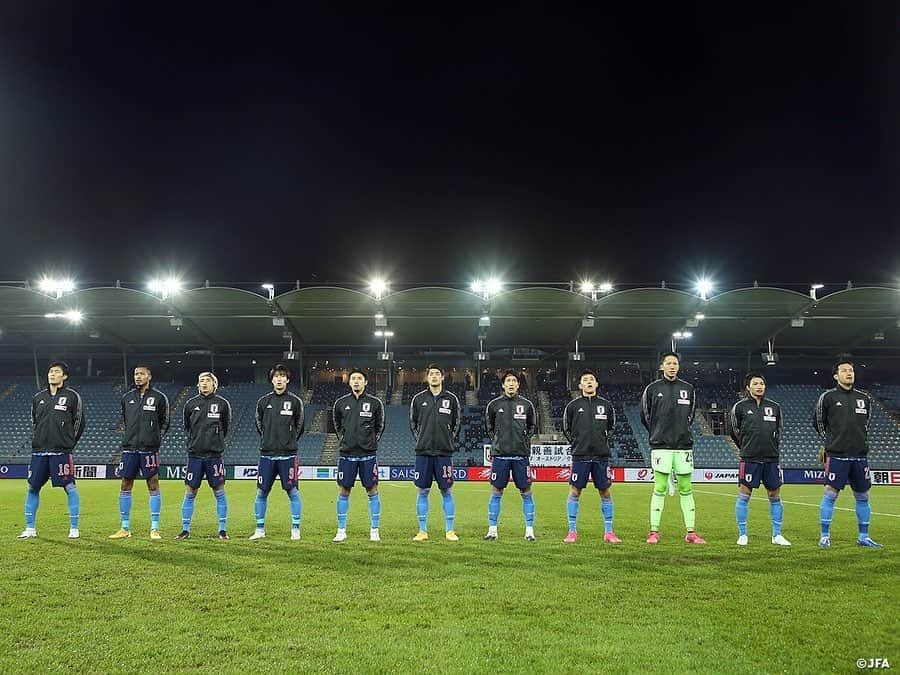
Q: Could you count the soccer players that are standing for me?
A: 11